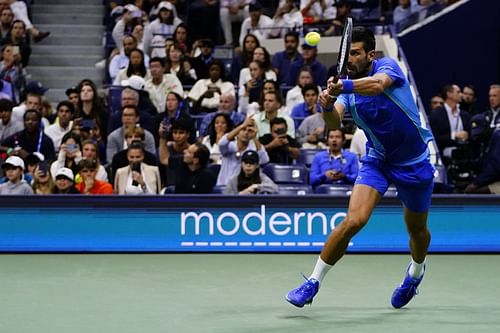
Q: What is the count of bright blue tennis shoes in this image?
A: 2